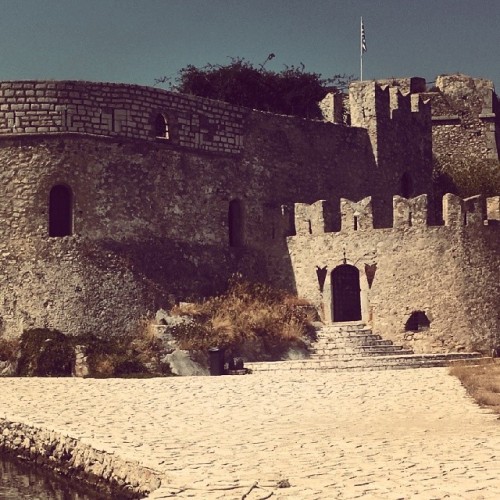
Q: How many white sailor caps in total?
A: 0